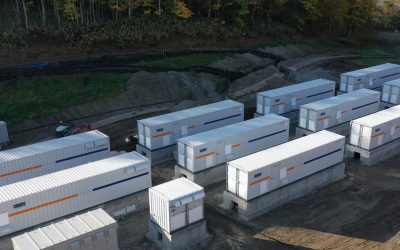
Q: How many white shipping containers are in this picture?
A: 12